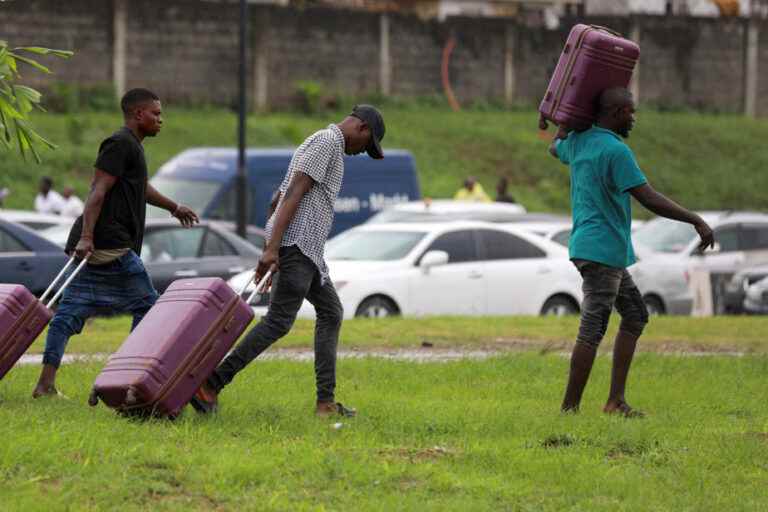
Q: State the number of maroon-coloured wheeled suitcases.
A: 3